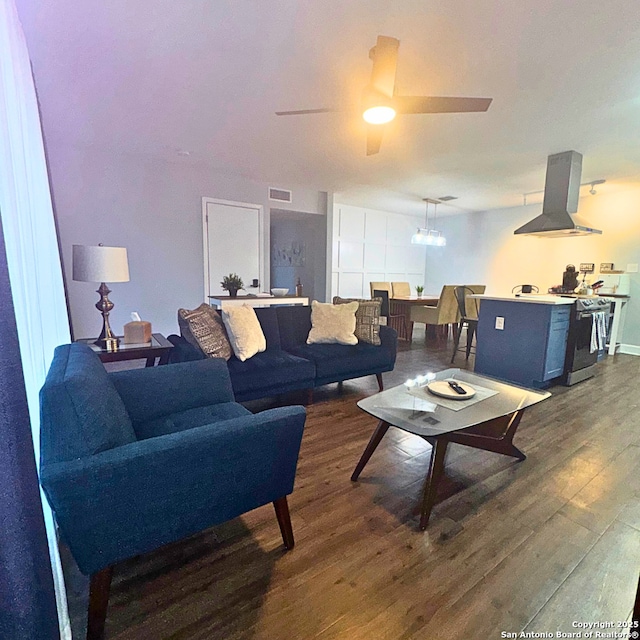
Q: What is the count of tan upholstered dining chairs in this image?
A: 4